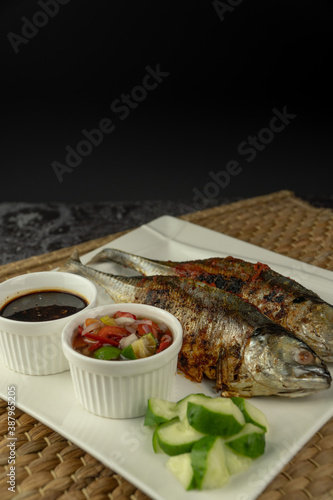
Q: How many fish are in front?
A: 2